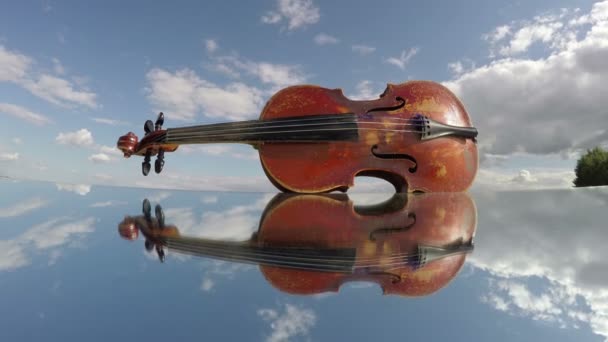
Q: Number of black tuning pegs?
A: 4